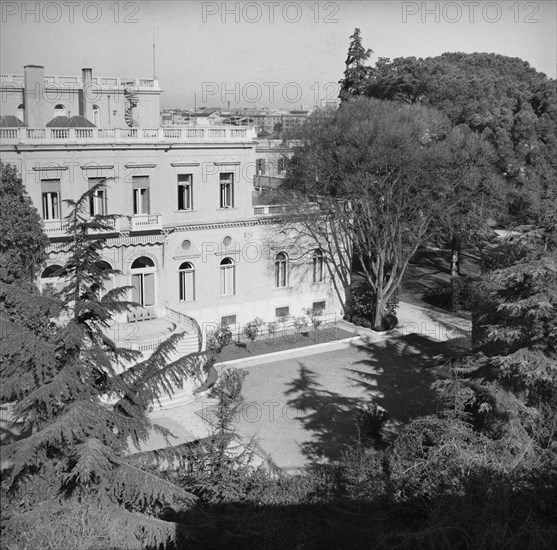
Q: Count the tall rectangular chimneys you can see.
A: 2